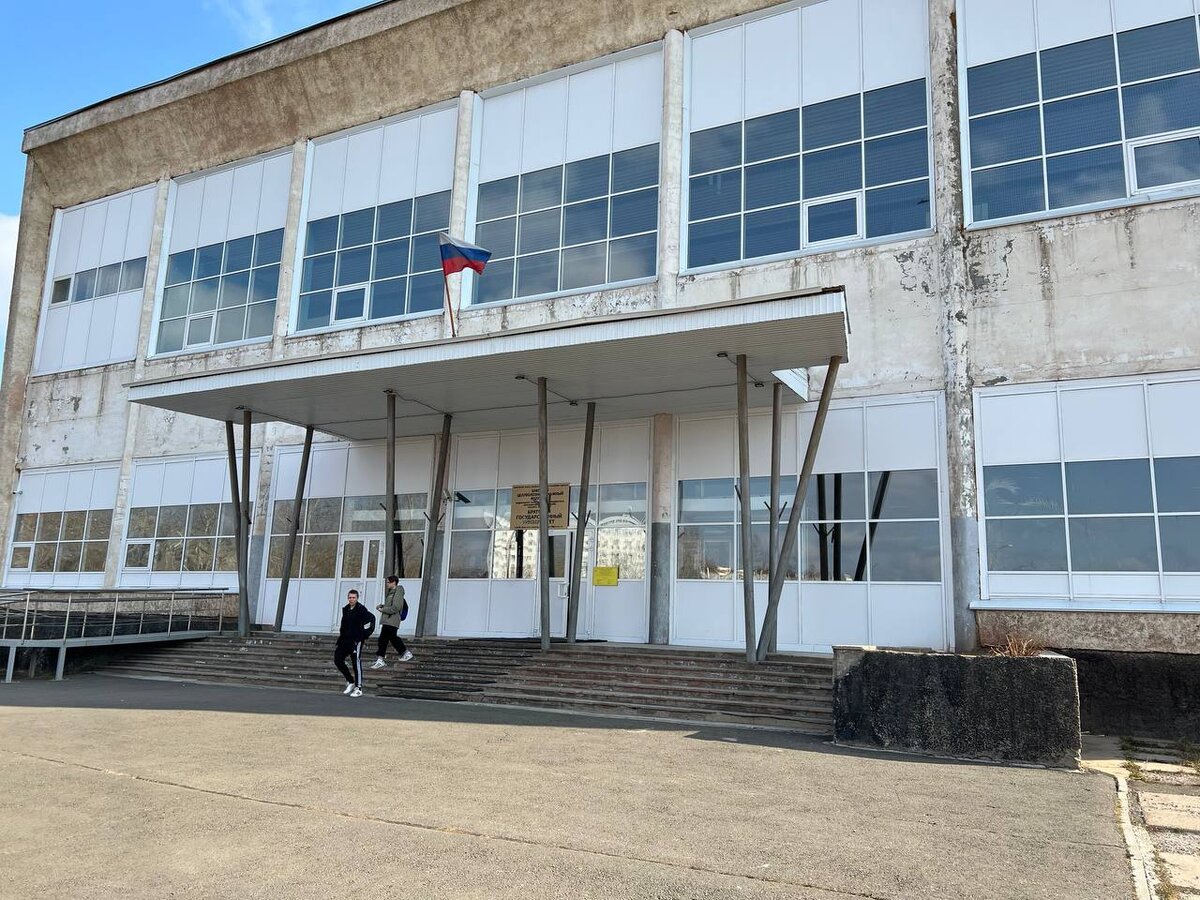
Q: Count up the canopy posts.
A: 10